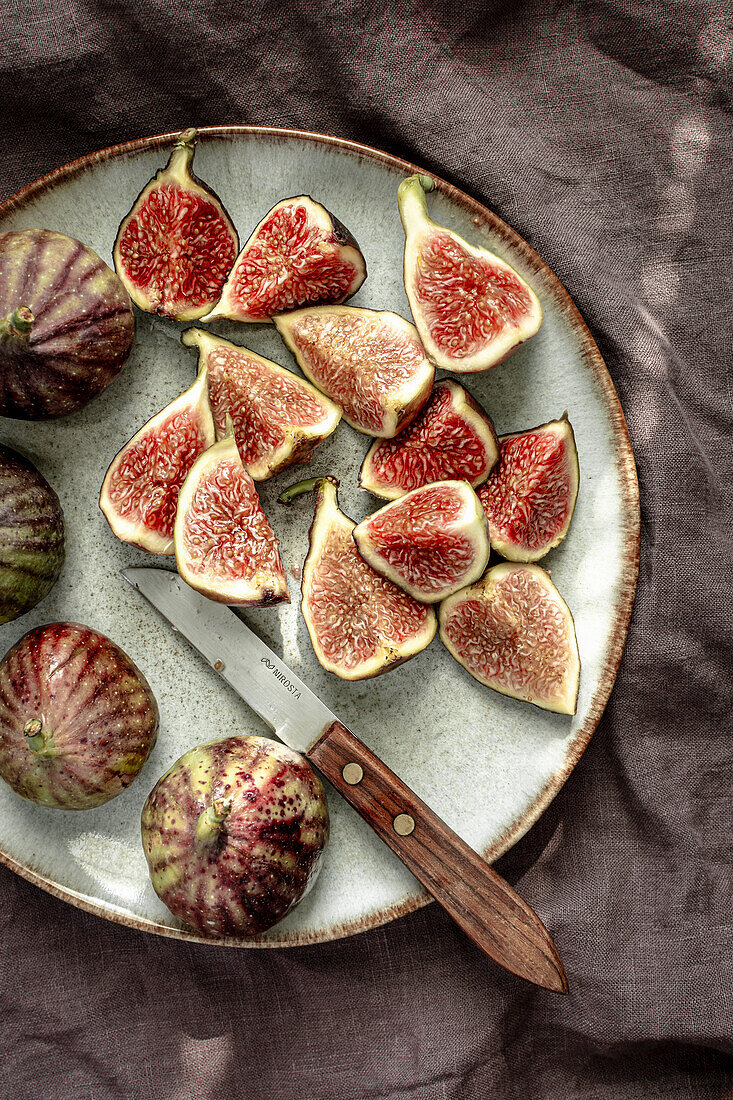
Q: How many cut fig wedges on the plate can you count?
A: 12